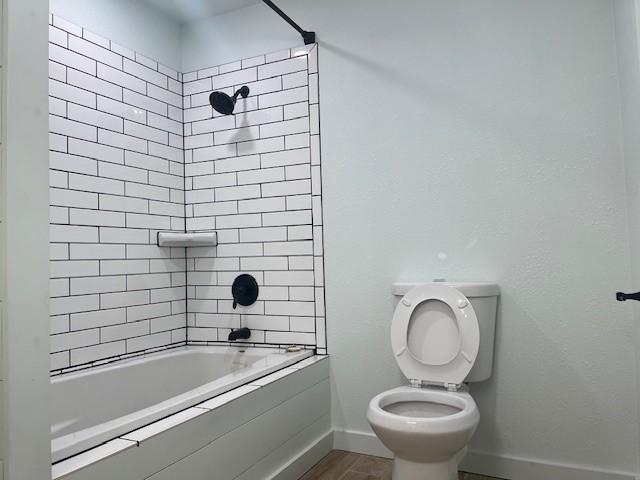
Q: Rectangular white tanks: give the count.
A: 1